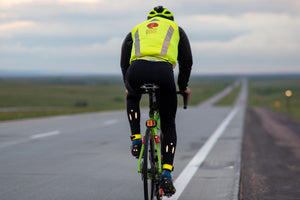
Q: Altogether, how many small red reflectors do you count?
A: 2